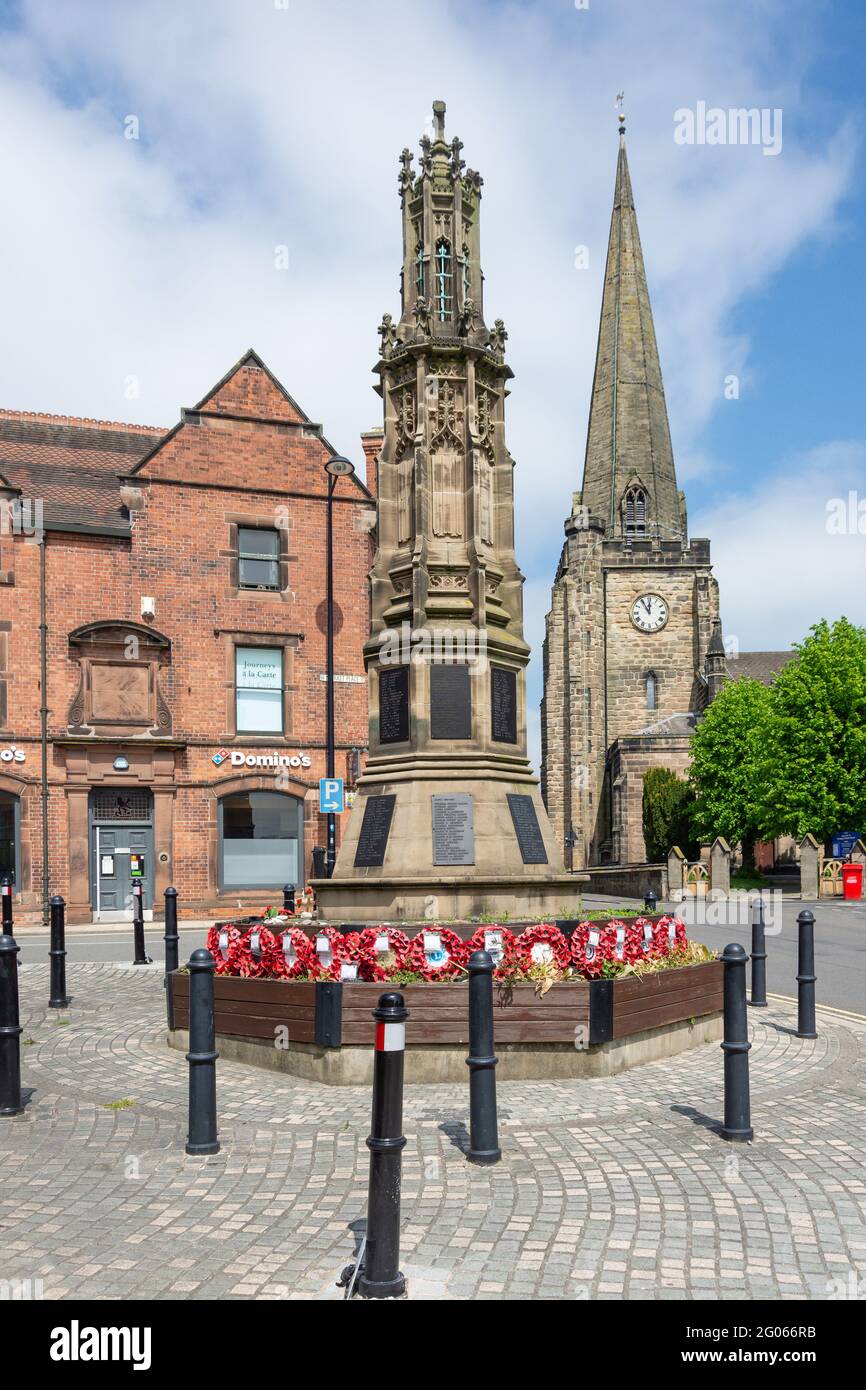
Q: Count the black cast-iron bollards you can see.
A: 13